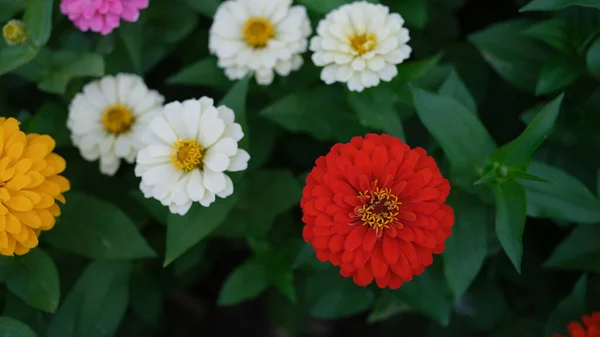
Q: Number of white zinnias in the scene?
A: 4